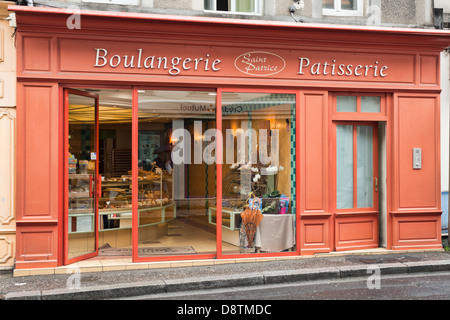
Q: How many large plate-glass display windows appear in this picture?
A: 2